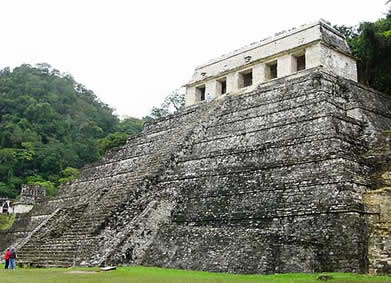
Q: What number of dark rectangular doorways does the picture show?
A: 5